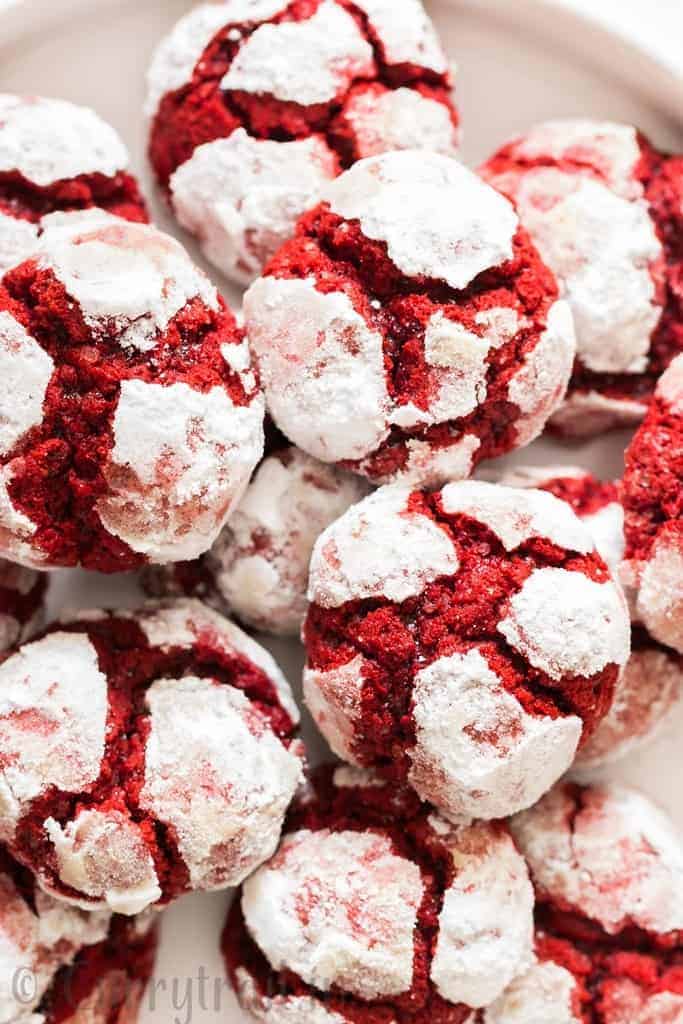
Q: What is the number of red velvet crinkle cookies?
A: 14